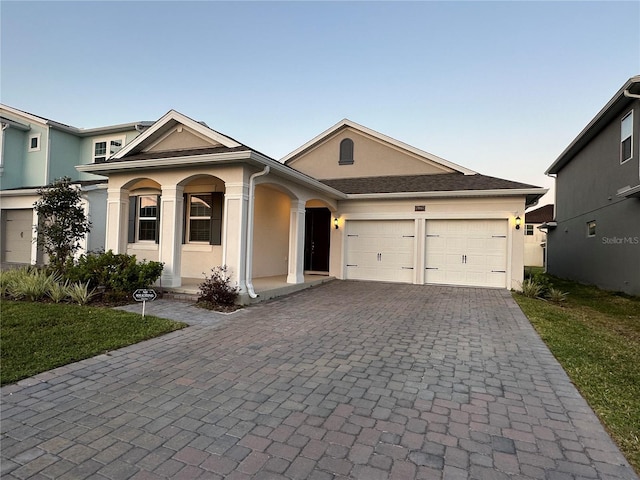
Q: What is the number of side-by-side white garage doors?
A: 2